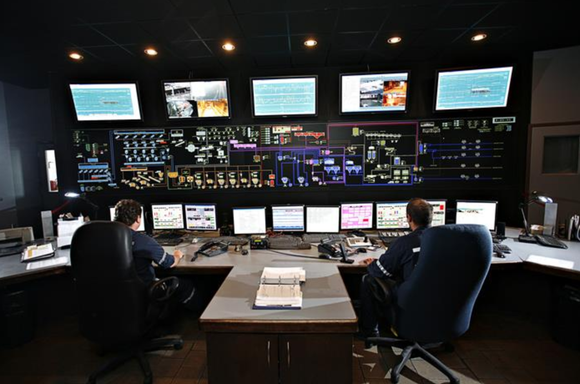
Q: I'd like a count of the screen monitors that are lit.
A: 15